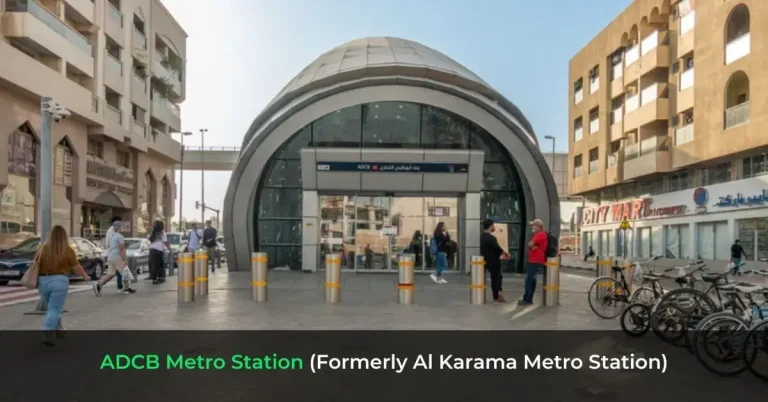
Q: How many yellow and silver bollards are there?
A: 9